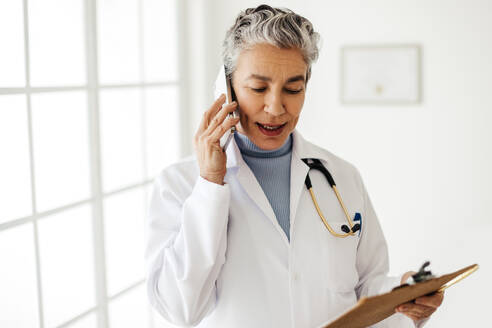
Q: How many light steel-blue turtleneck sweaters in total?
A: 1